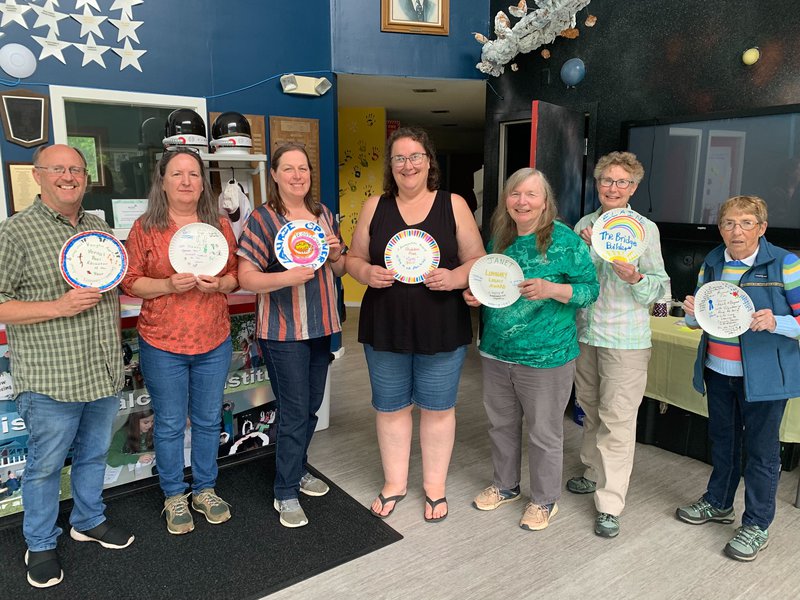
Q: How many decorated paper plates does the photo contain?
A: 7